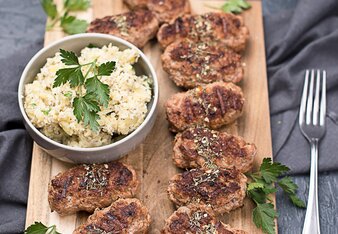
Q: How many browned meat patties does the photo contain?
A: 10